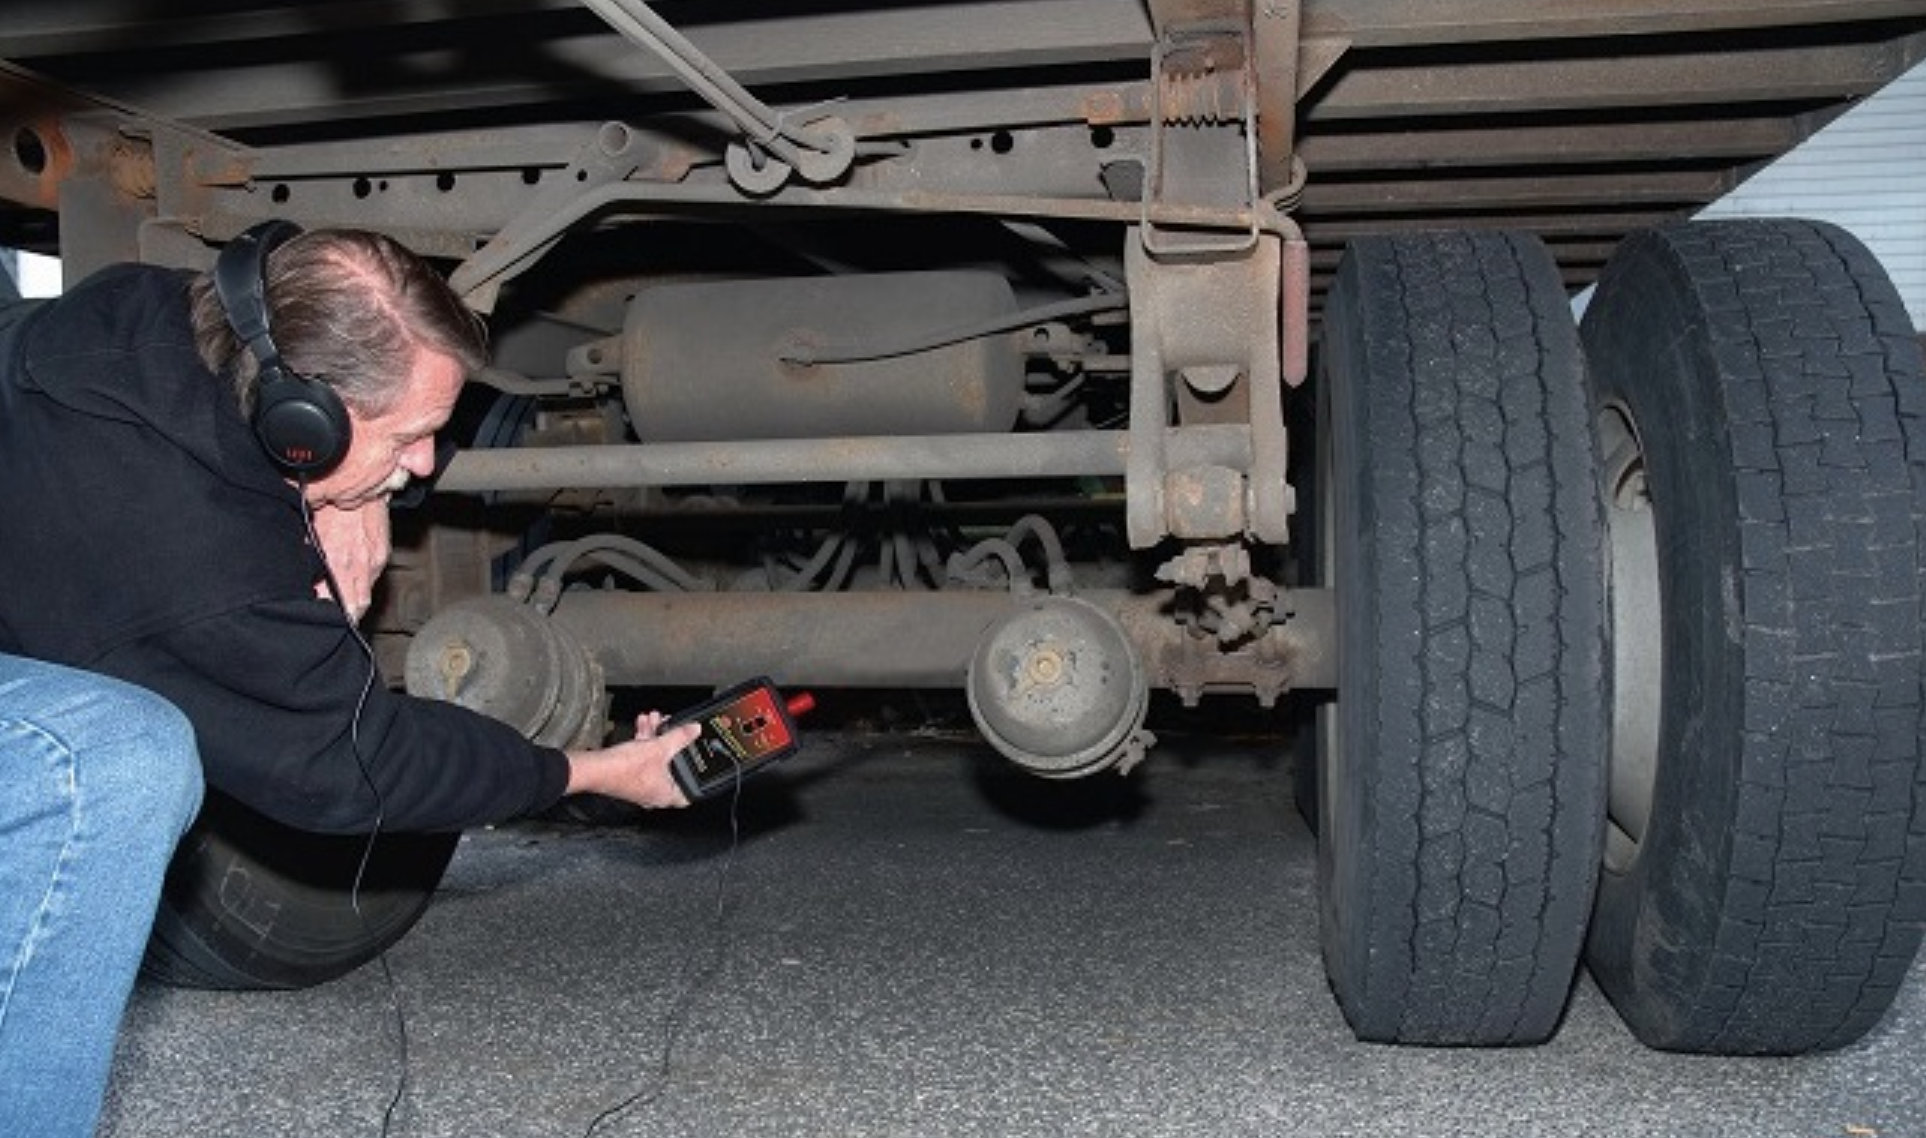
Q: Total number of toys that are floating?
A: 0